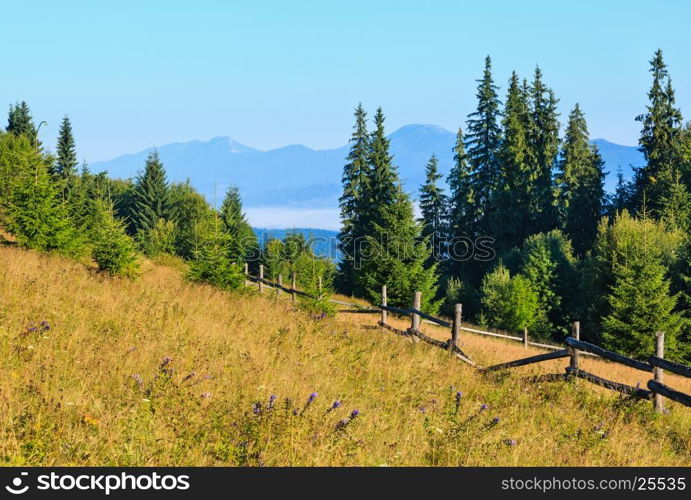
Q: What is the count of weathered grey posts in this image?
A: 11